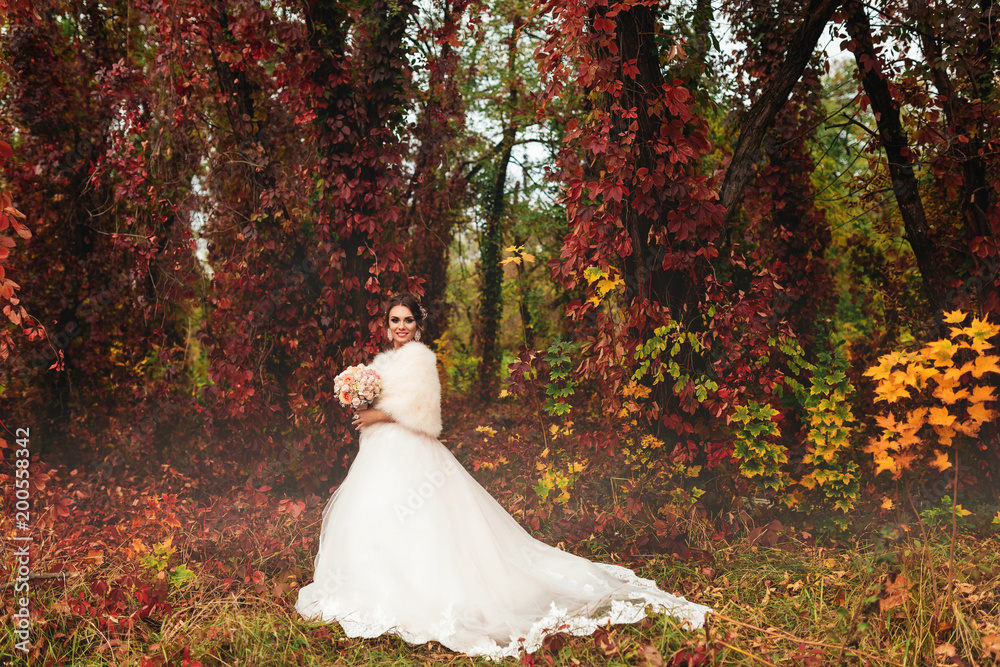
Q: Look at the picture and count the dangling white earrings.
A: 2